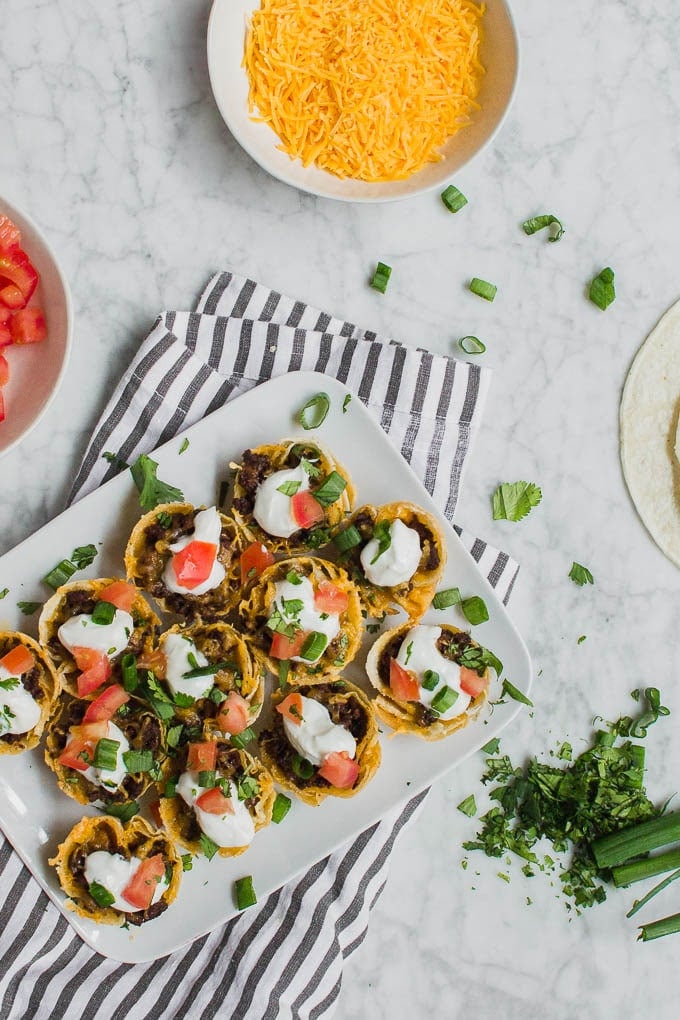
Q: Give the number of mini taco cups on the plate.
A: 12